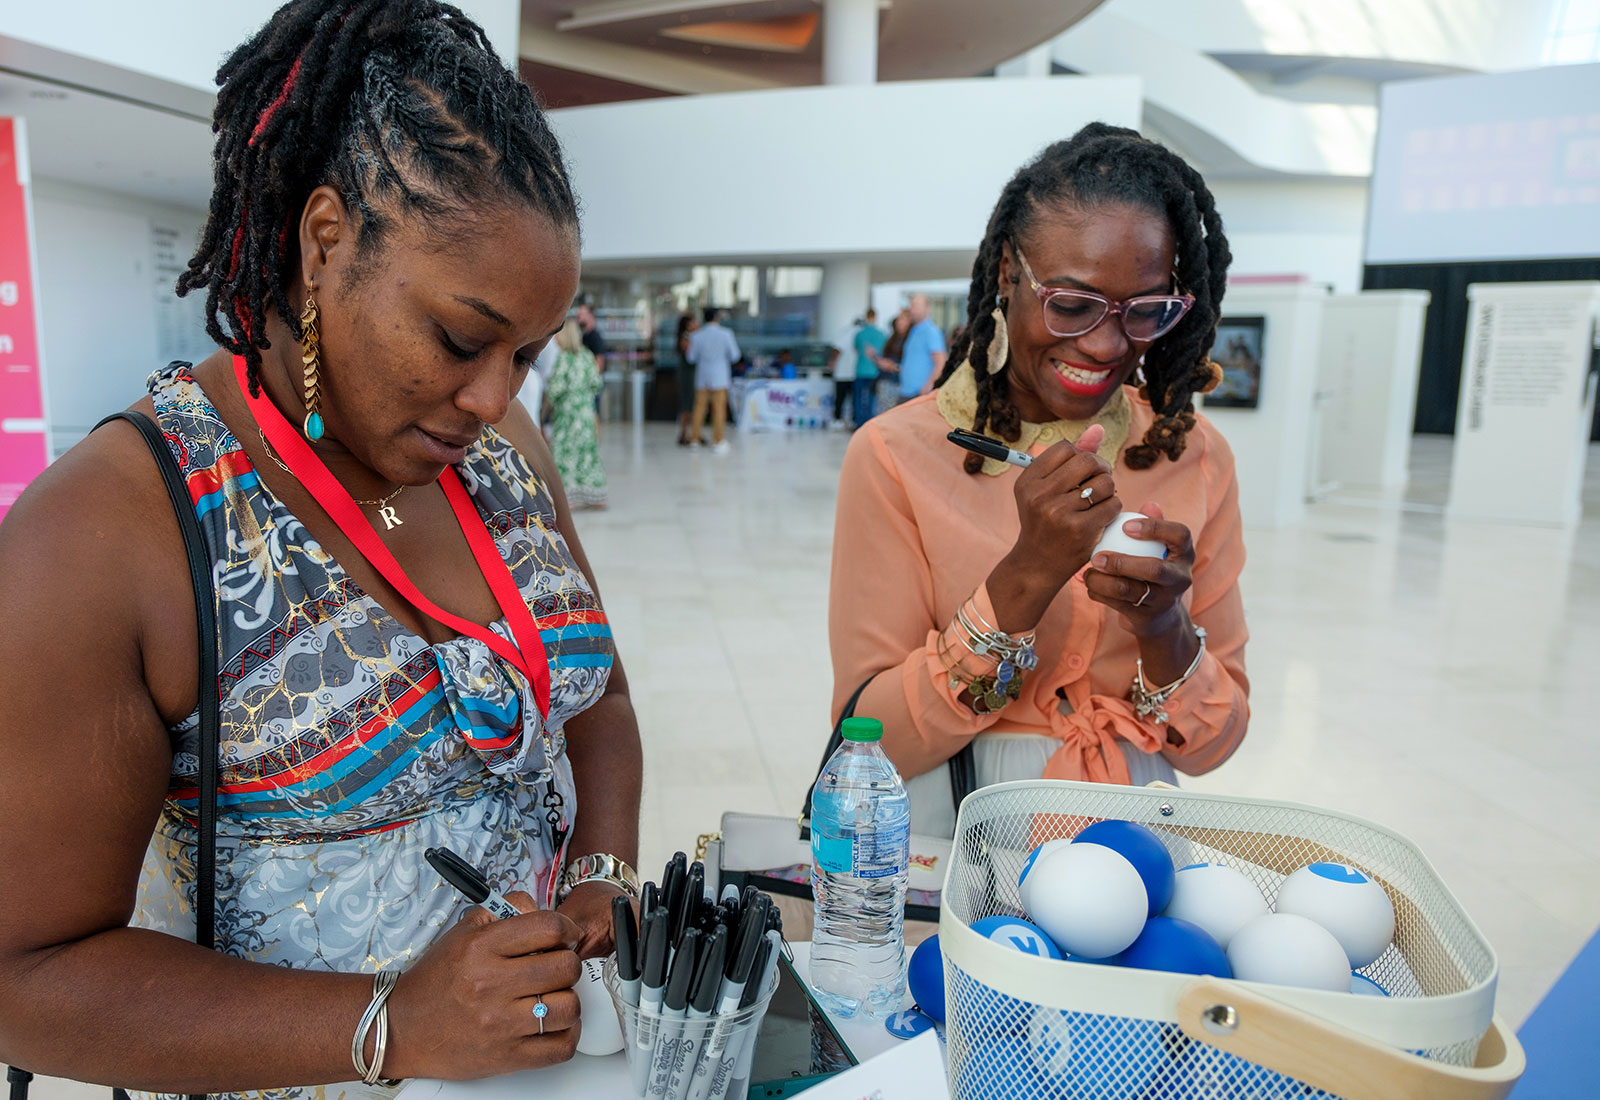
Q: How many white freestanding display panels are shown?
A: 3